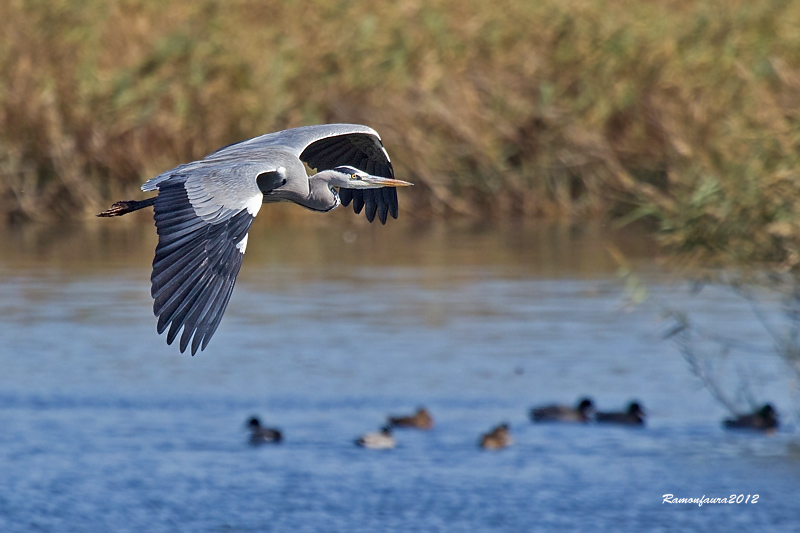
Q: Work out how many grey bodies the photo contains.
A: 1